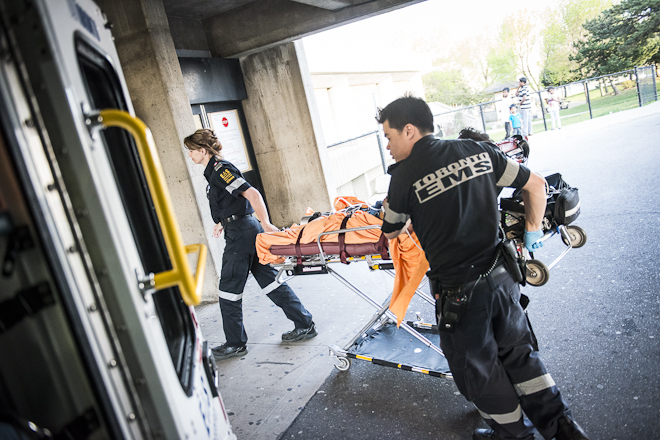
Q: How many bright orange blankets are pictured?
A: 1